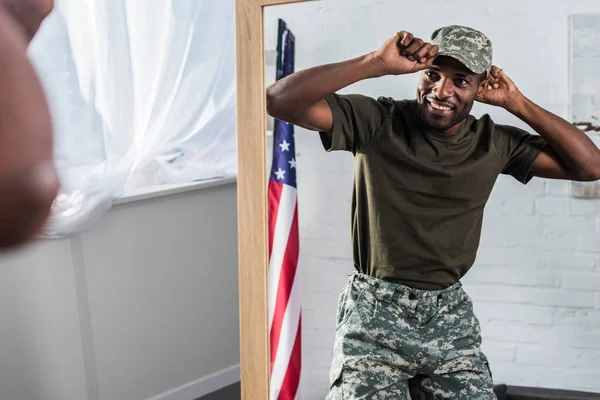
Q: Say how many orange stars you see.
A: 0